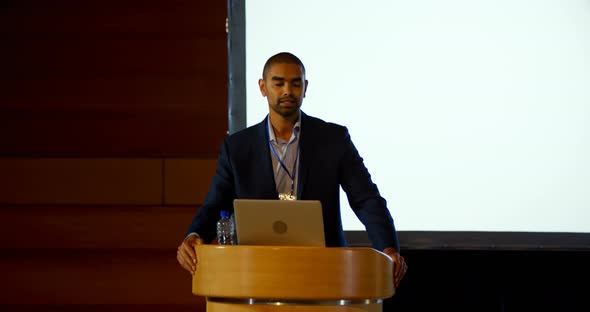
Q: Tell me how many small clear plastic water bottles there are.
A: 1